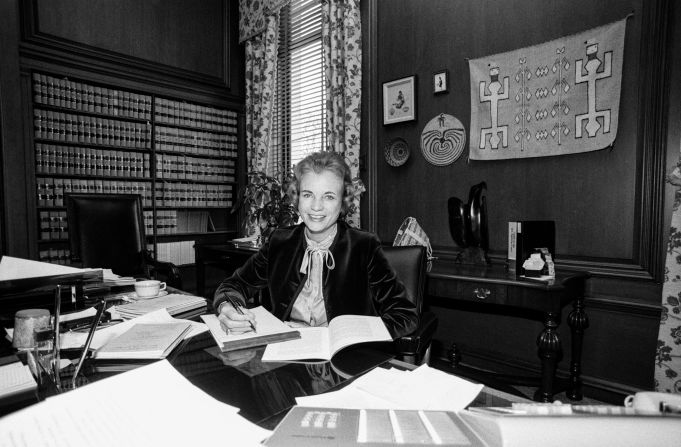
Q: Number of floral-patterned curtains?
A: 3